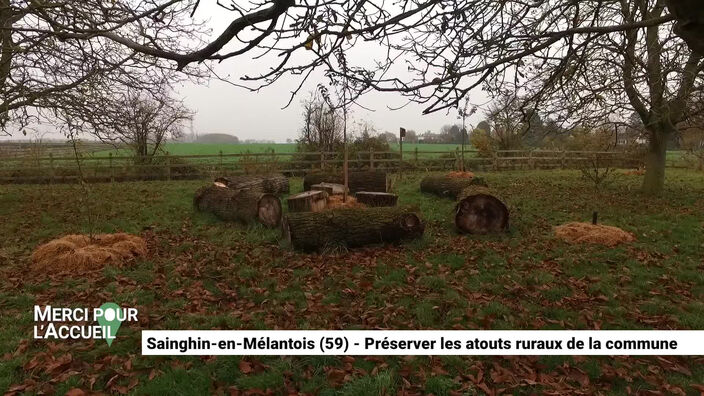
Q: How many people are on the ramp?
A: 0